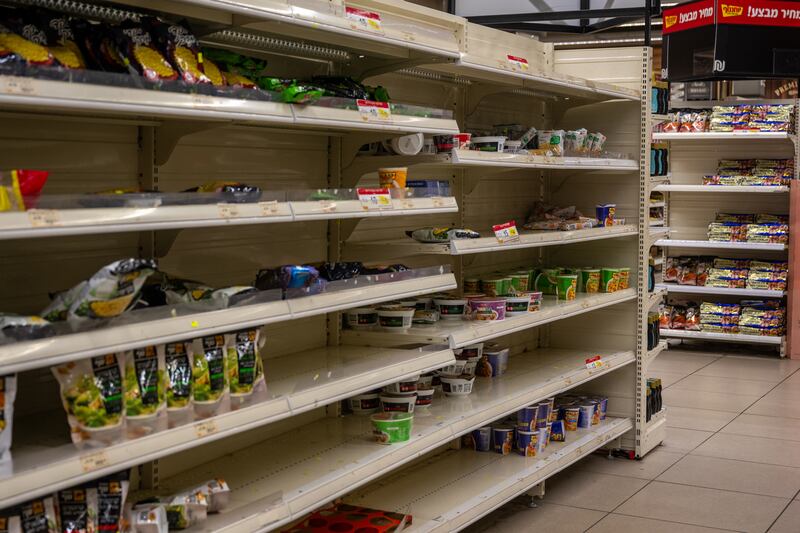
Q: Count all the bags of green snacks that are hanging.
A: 5